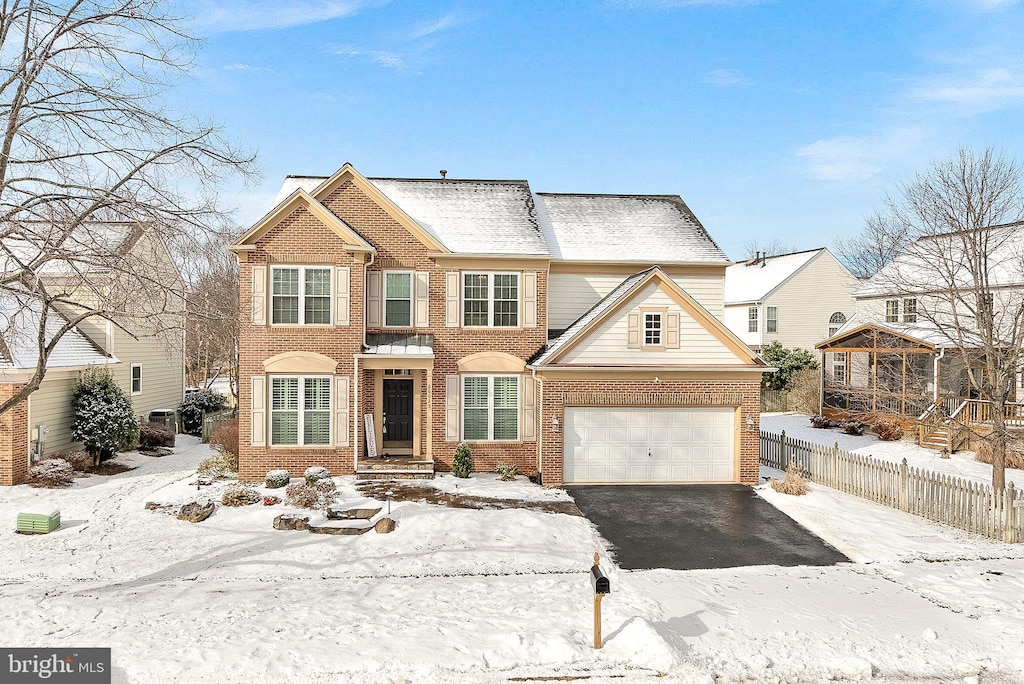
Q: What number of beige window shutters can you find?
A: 12